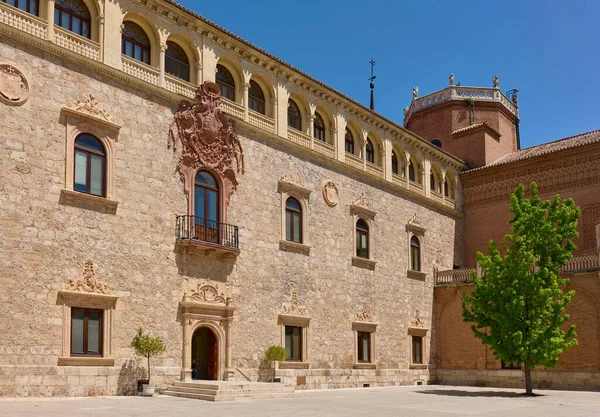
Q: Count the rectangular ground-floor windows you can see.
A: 4